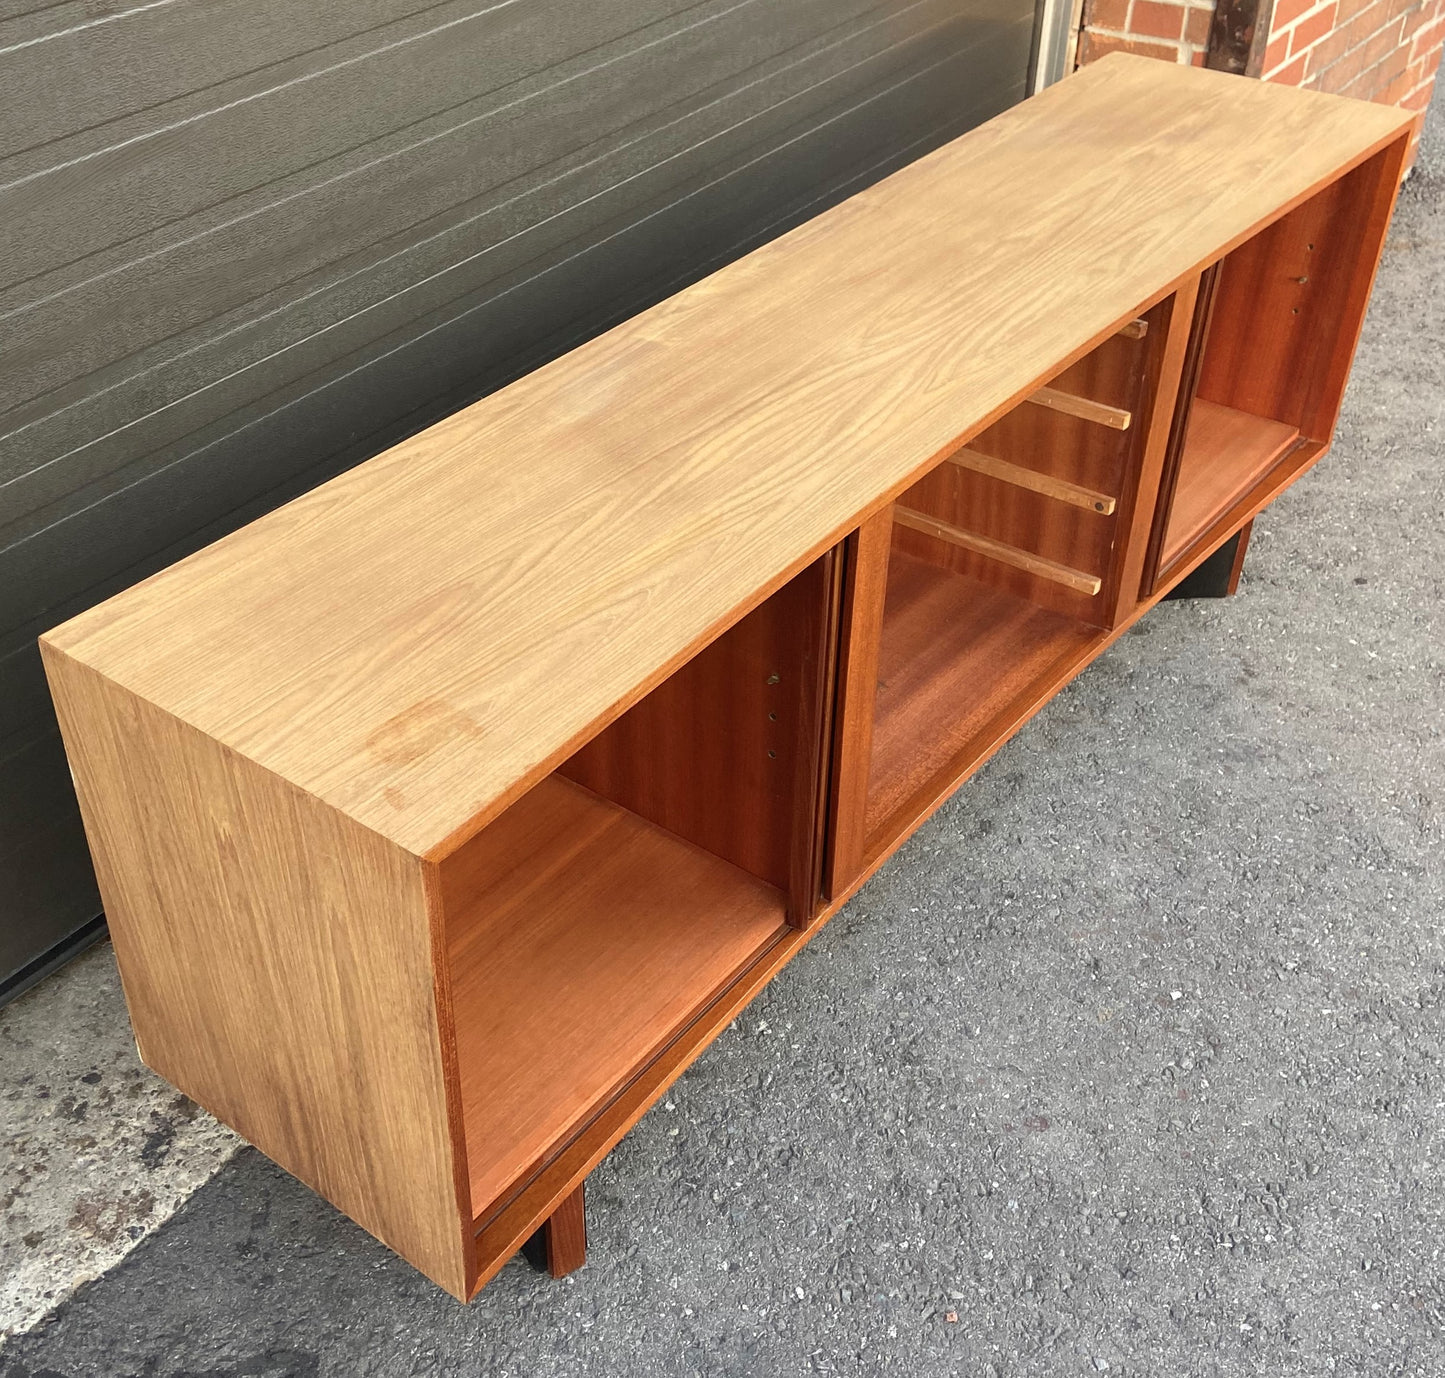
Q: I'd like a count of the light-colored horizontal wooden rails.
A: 4